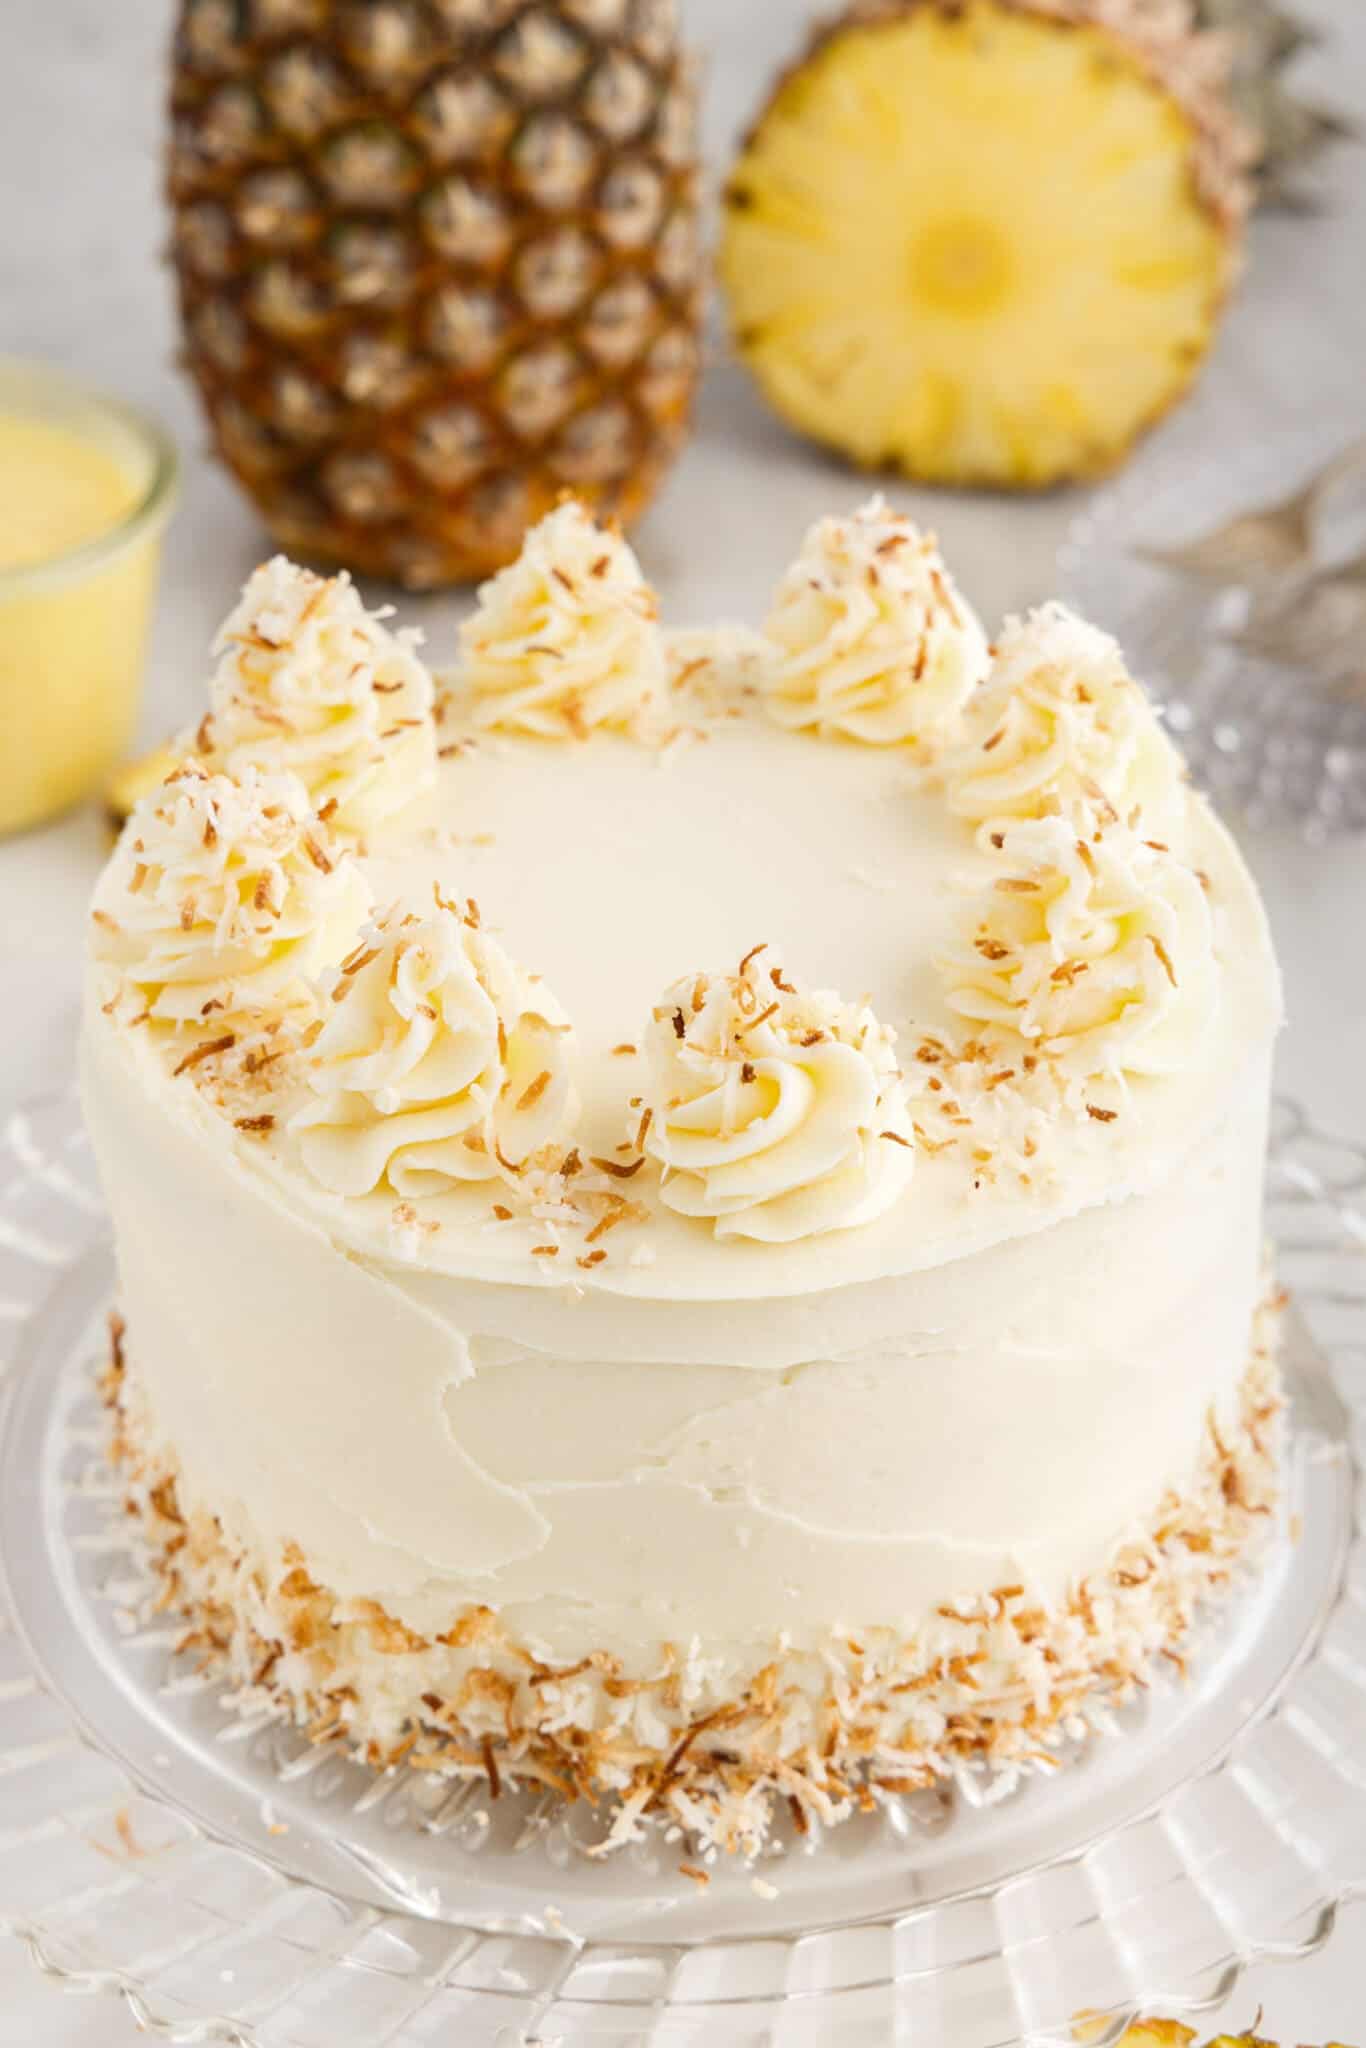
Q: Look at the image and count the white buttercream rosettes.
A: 8